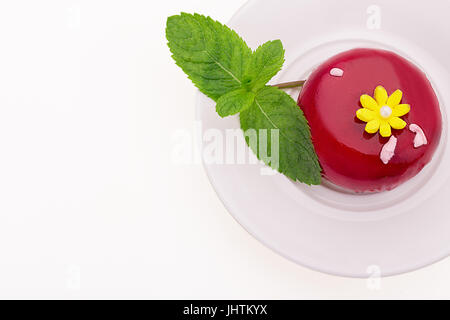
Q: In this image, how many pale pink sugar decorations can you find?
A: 3